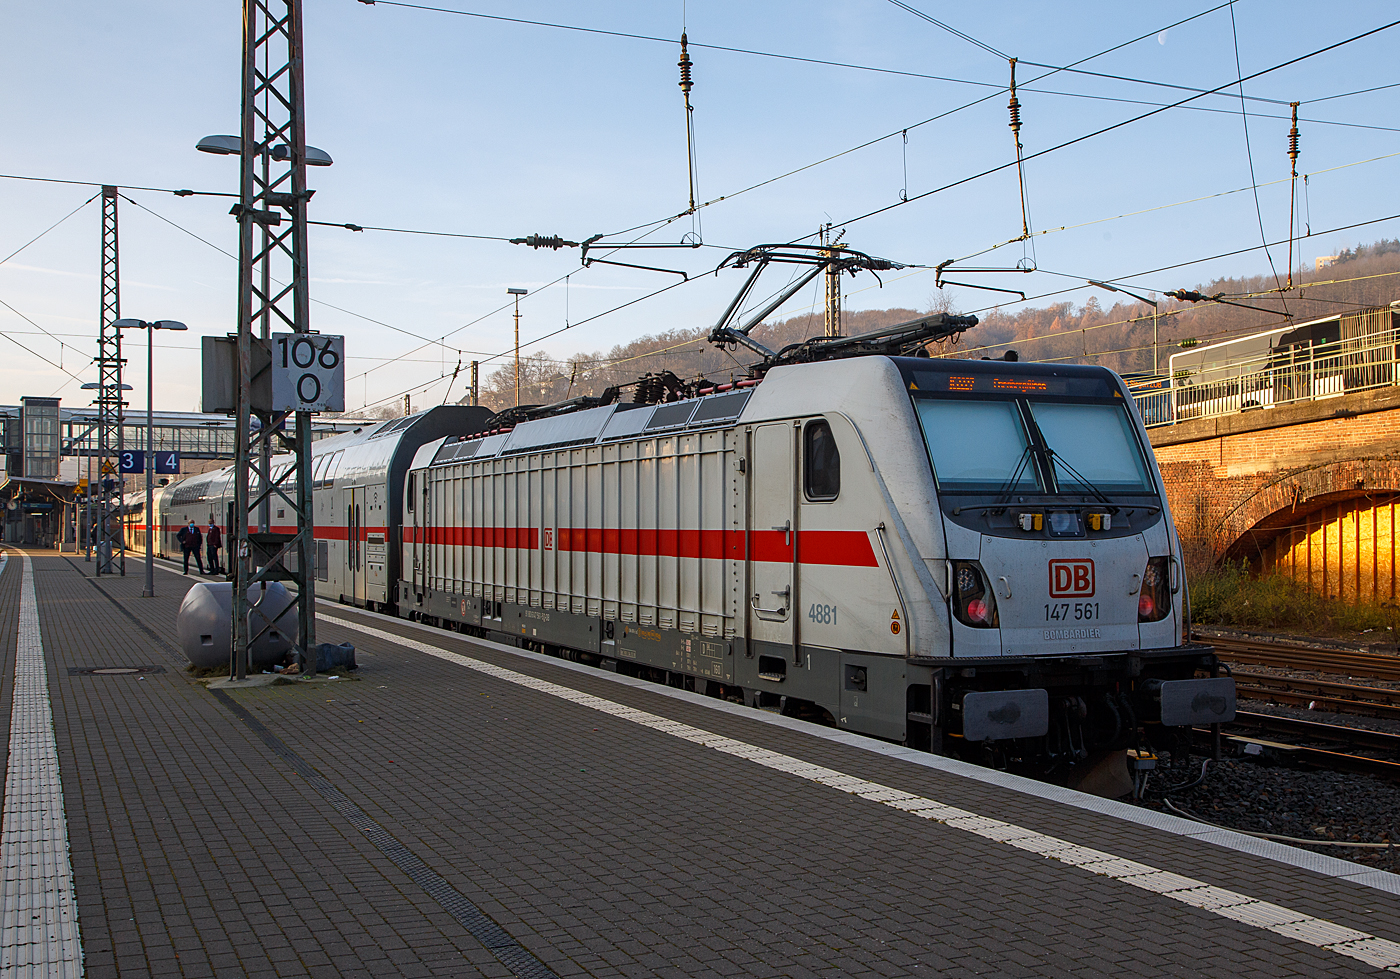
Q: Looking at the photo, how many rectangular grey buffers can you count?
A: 2